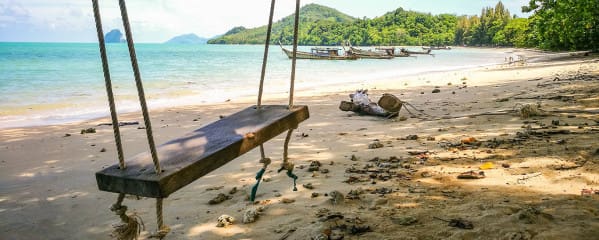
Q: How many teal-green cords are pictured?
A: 2